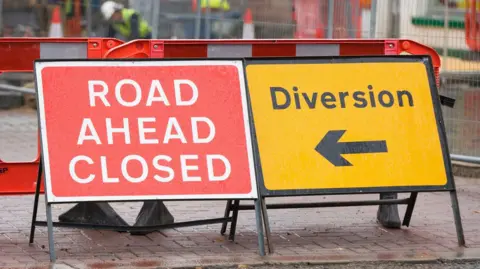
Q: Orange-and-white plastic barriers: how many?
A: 2